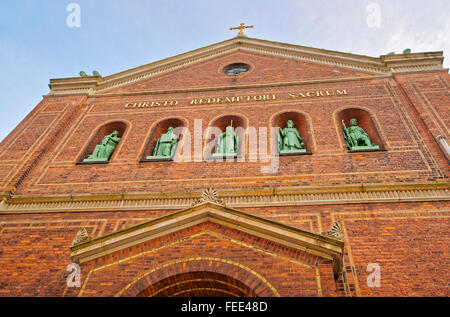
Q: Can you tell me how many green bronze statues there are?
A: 5